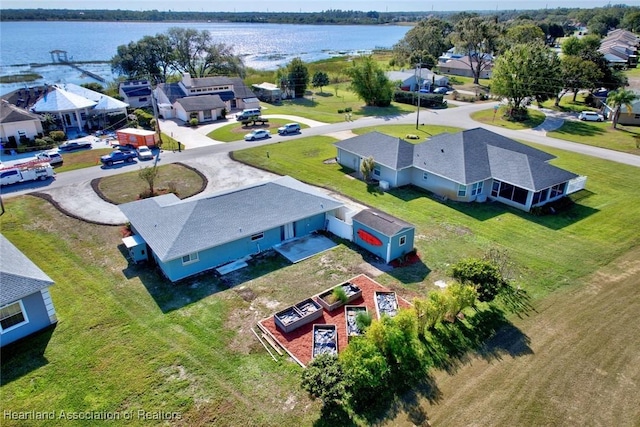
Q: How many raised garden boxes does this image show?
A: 5